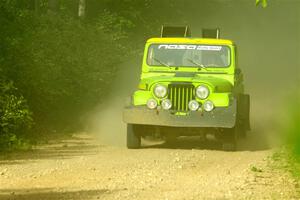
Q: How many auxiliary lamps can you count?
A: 4